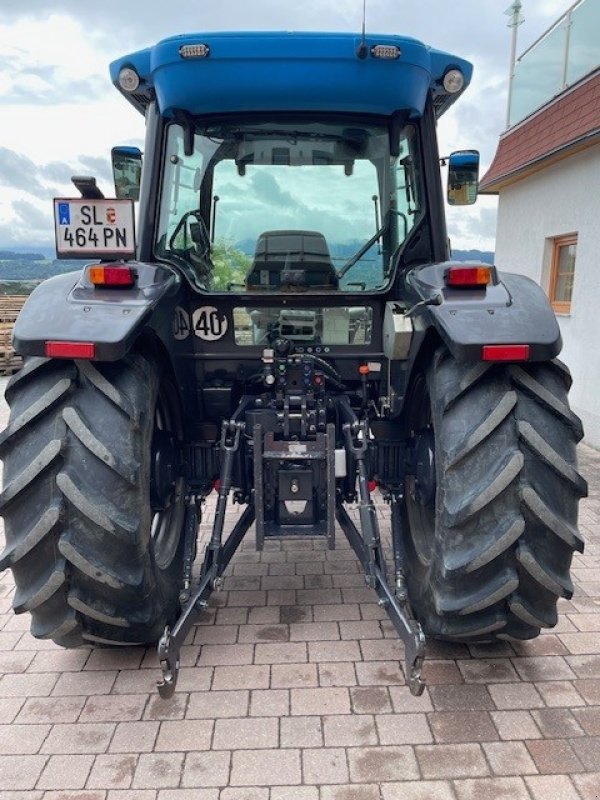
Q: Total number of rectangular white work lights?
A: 2